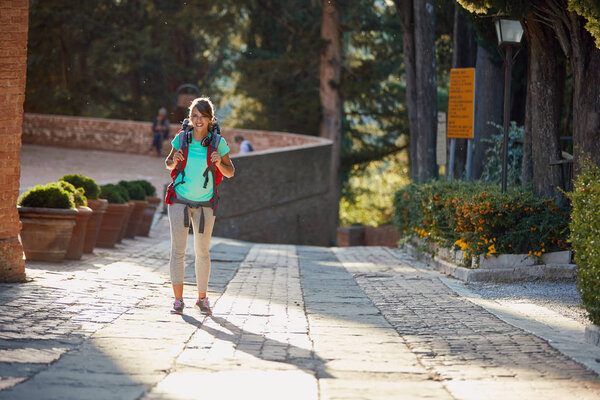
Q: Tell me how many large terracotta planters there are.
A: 7